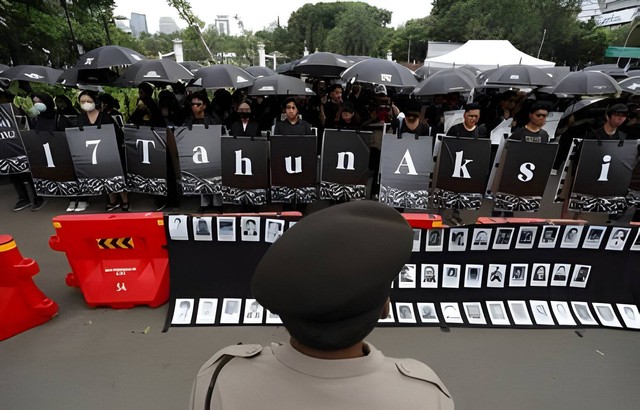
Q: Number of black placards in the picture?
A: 12